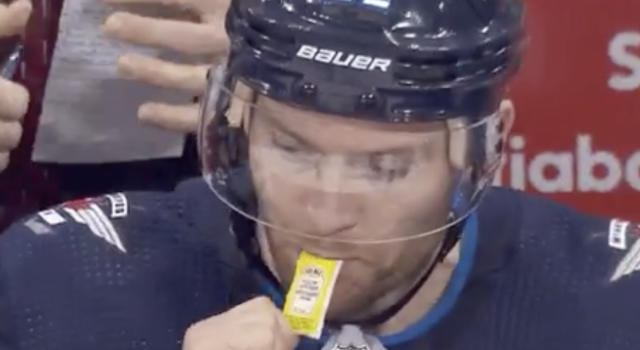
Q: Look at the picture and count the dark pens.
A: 1